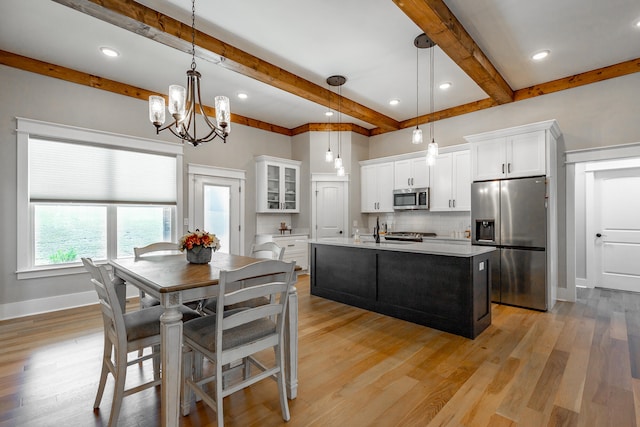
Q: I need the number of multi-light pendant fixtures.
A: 2